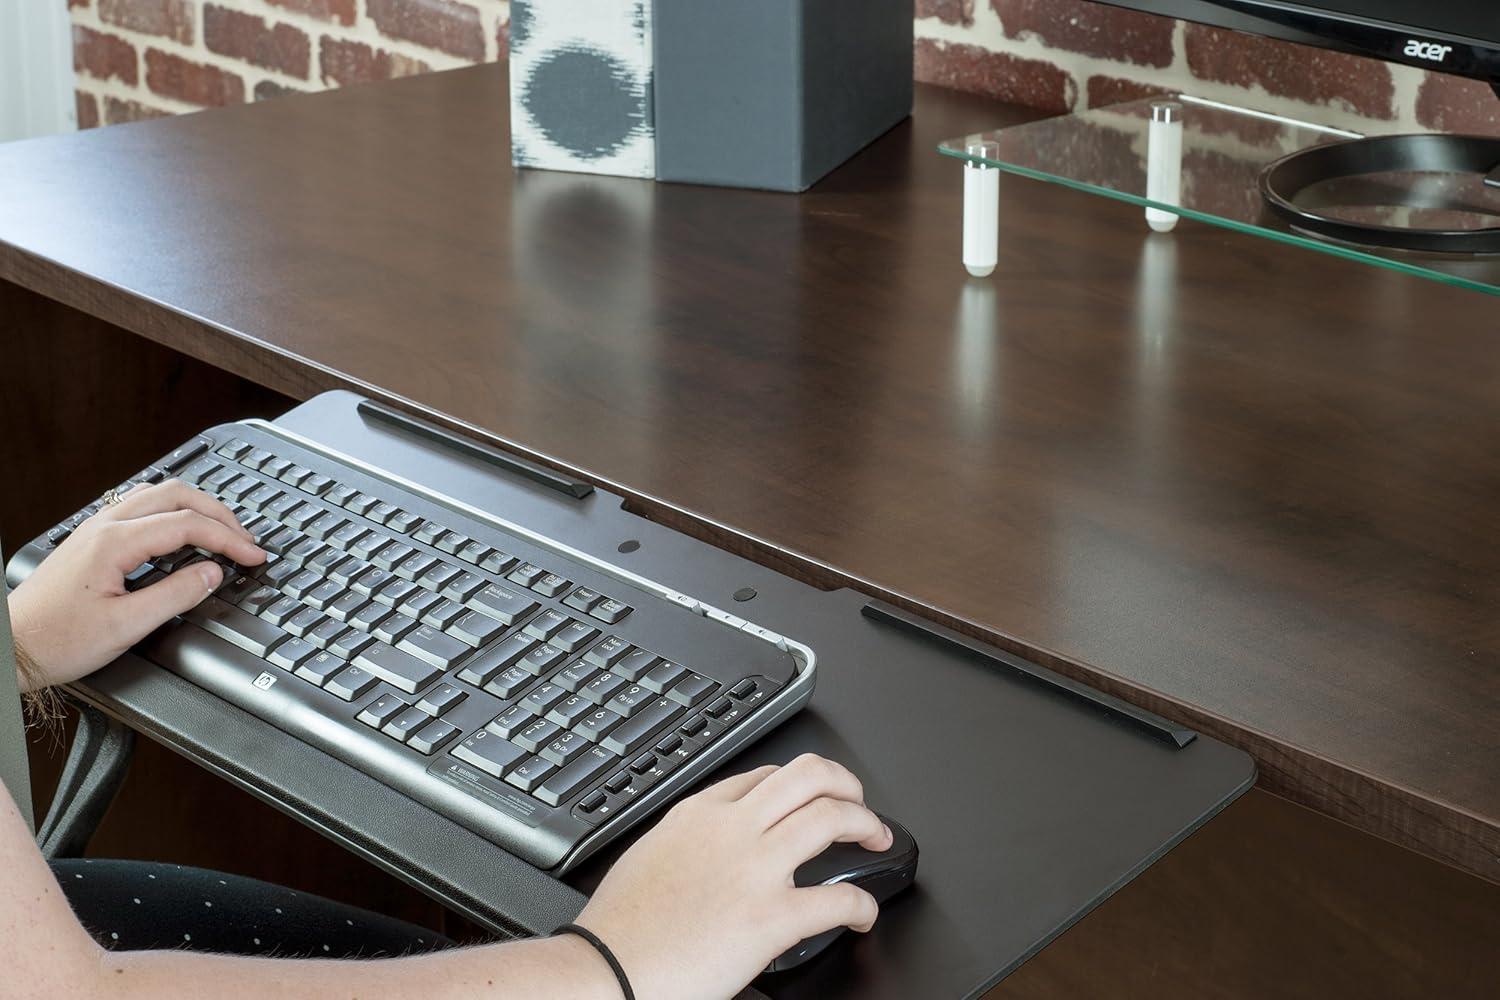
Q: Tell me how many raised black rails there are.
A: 2